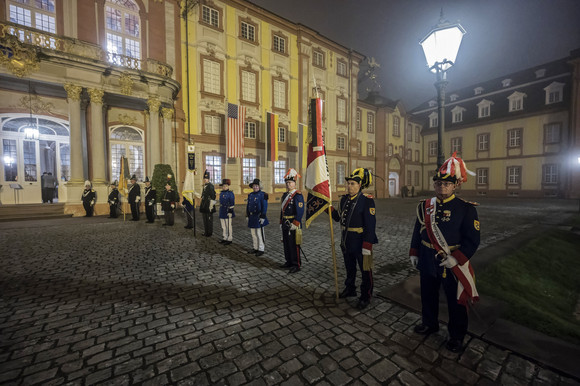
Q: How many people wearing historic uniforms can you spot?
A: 12